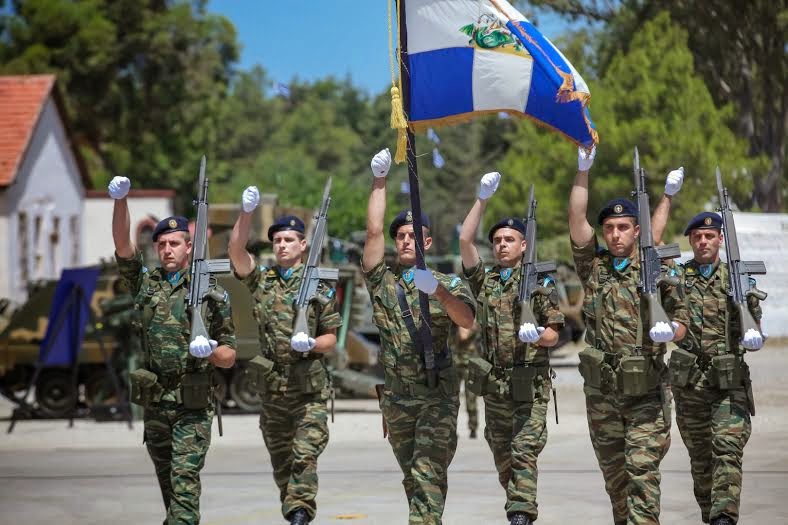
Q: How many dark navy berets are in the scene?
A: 6